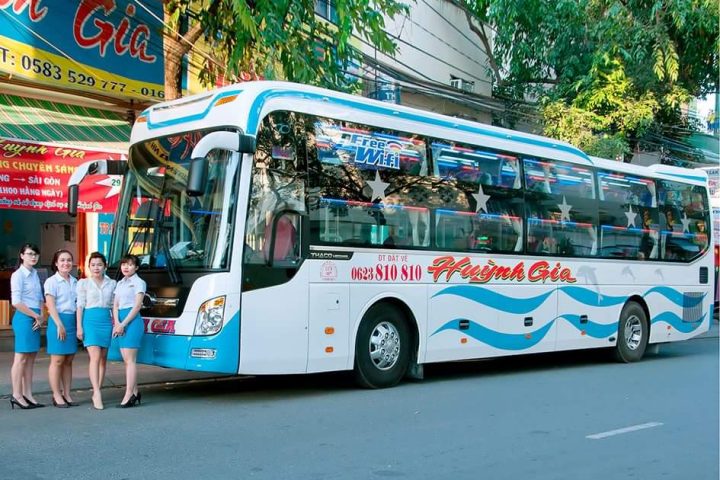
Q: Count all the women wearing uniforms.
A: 4